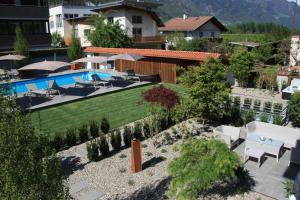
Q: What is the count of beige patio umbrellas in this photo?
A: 4